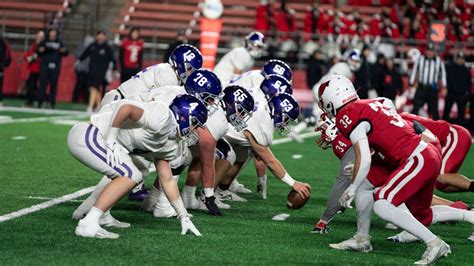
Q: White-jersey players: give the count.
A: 9